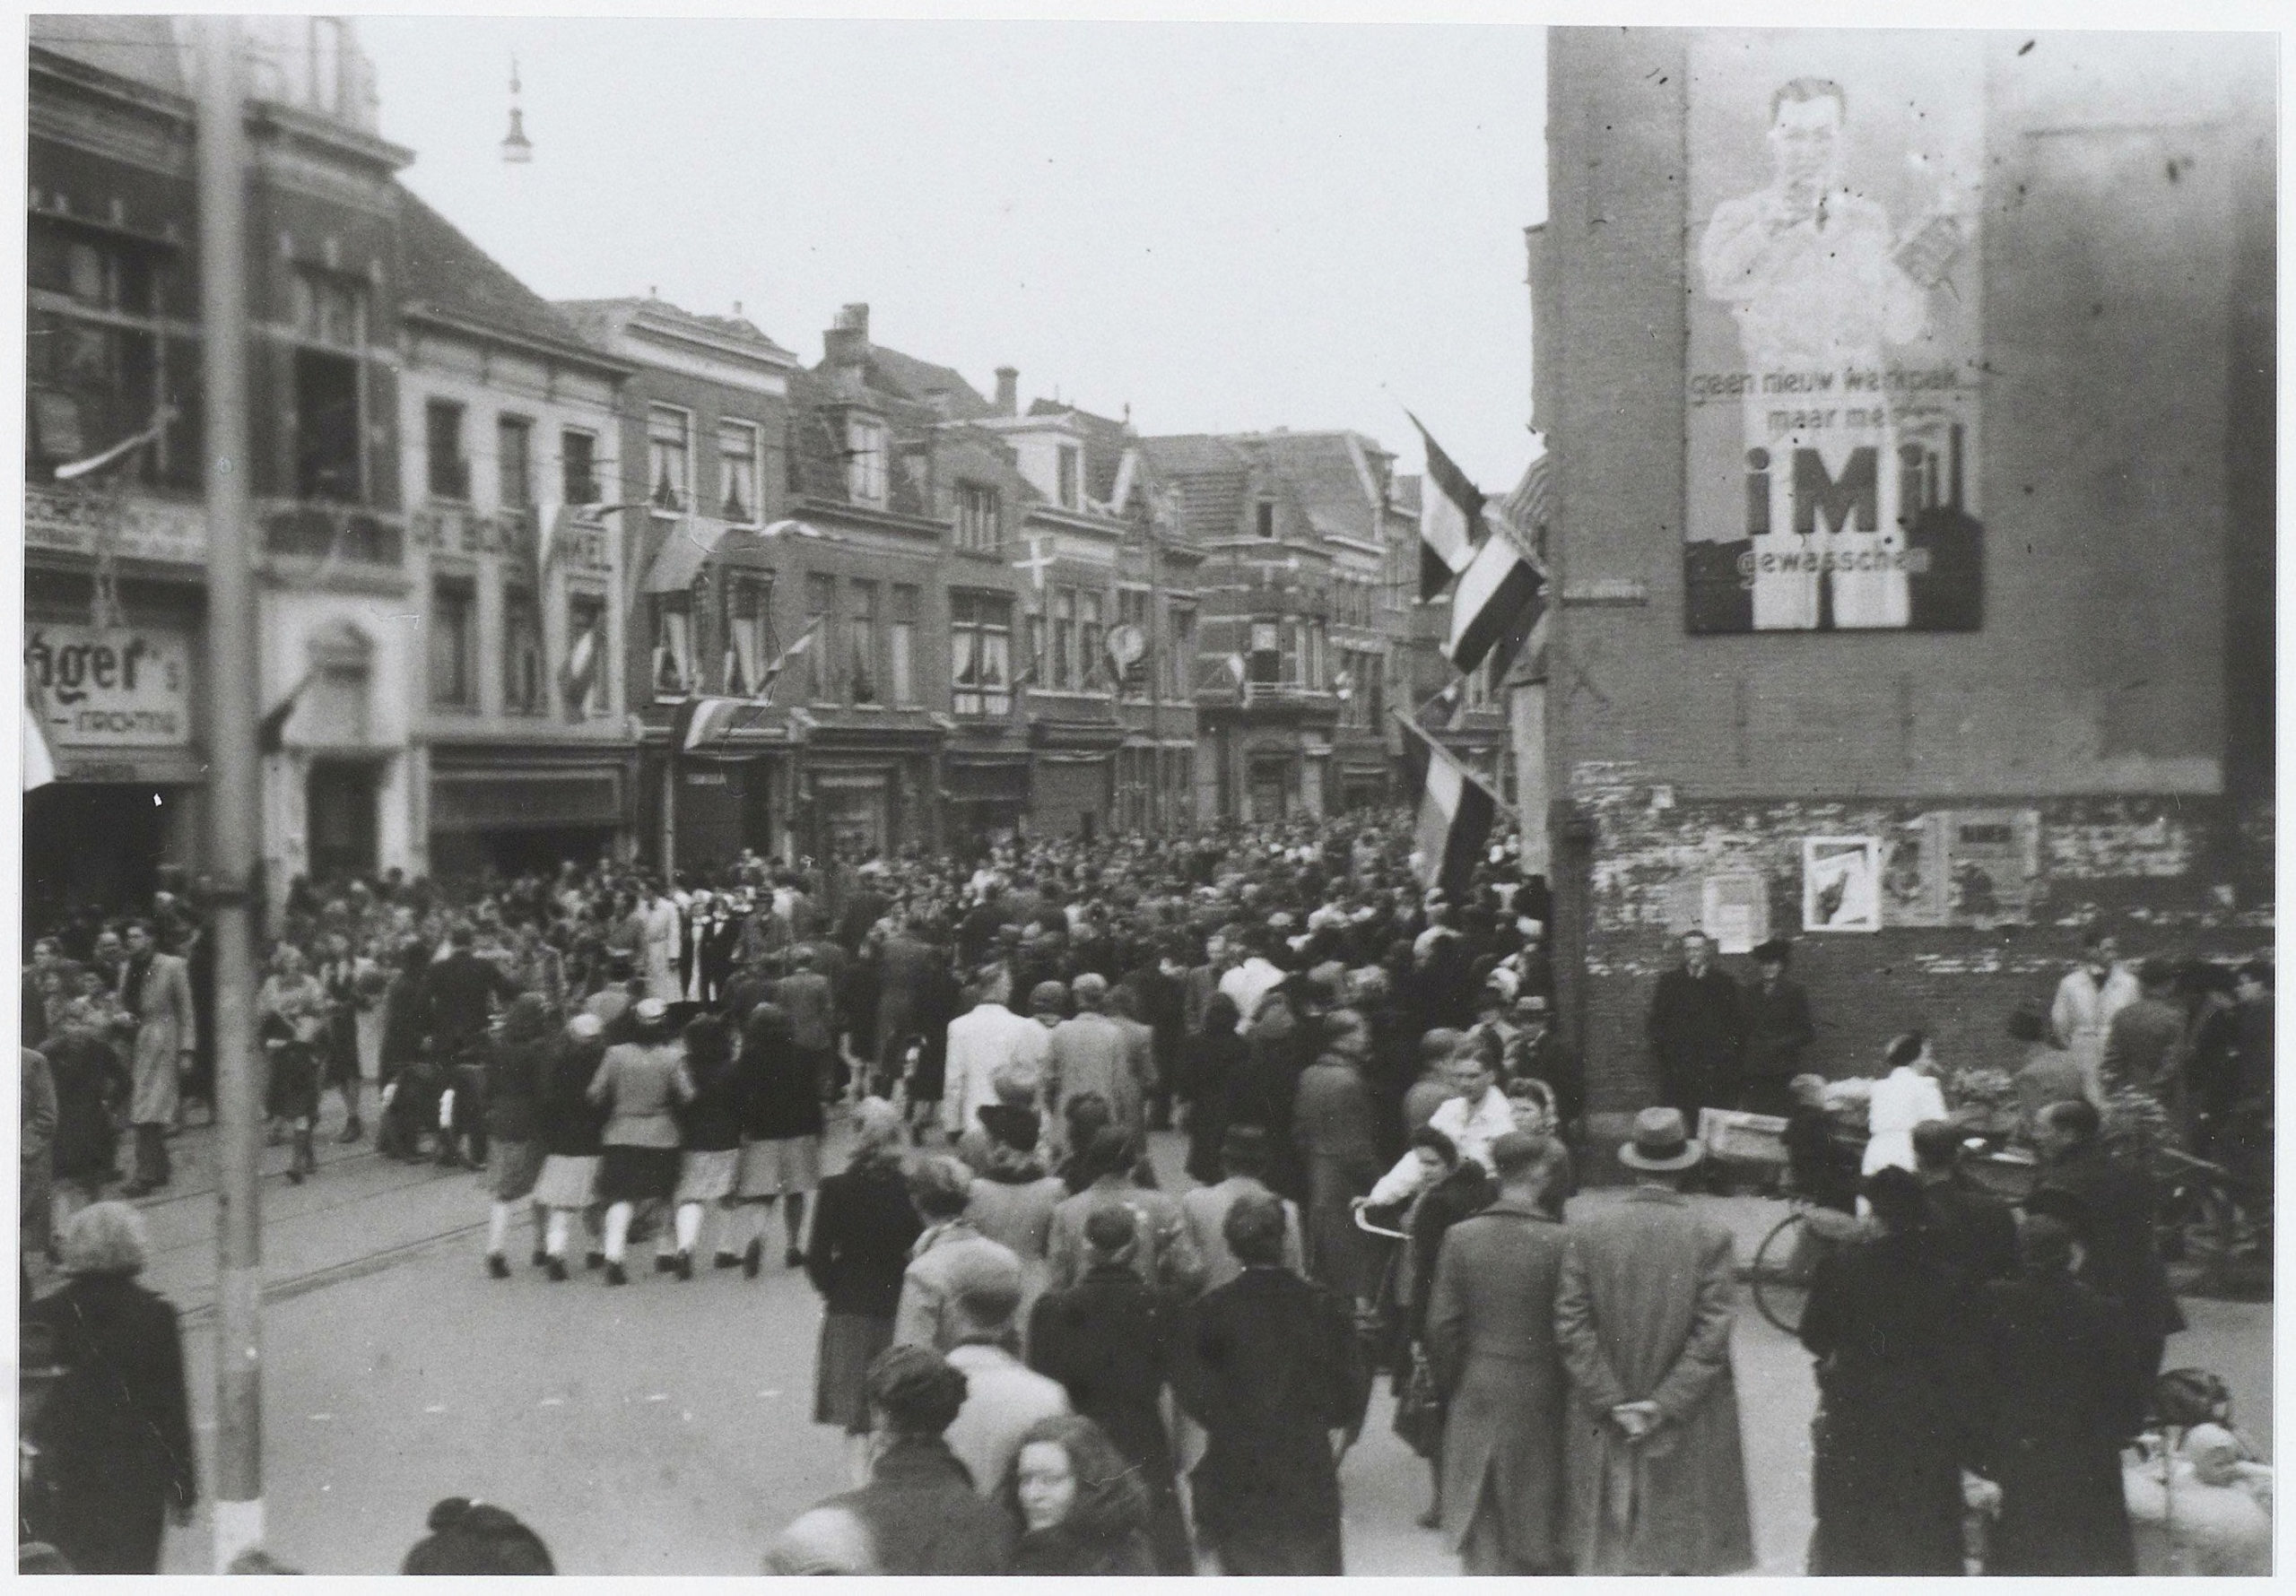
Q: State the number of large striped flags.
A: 3